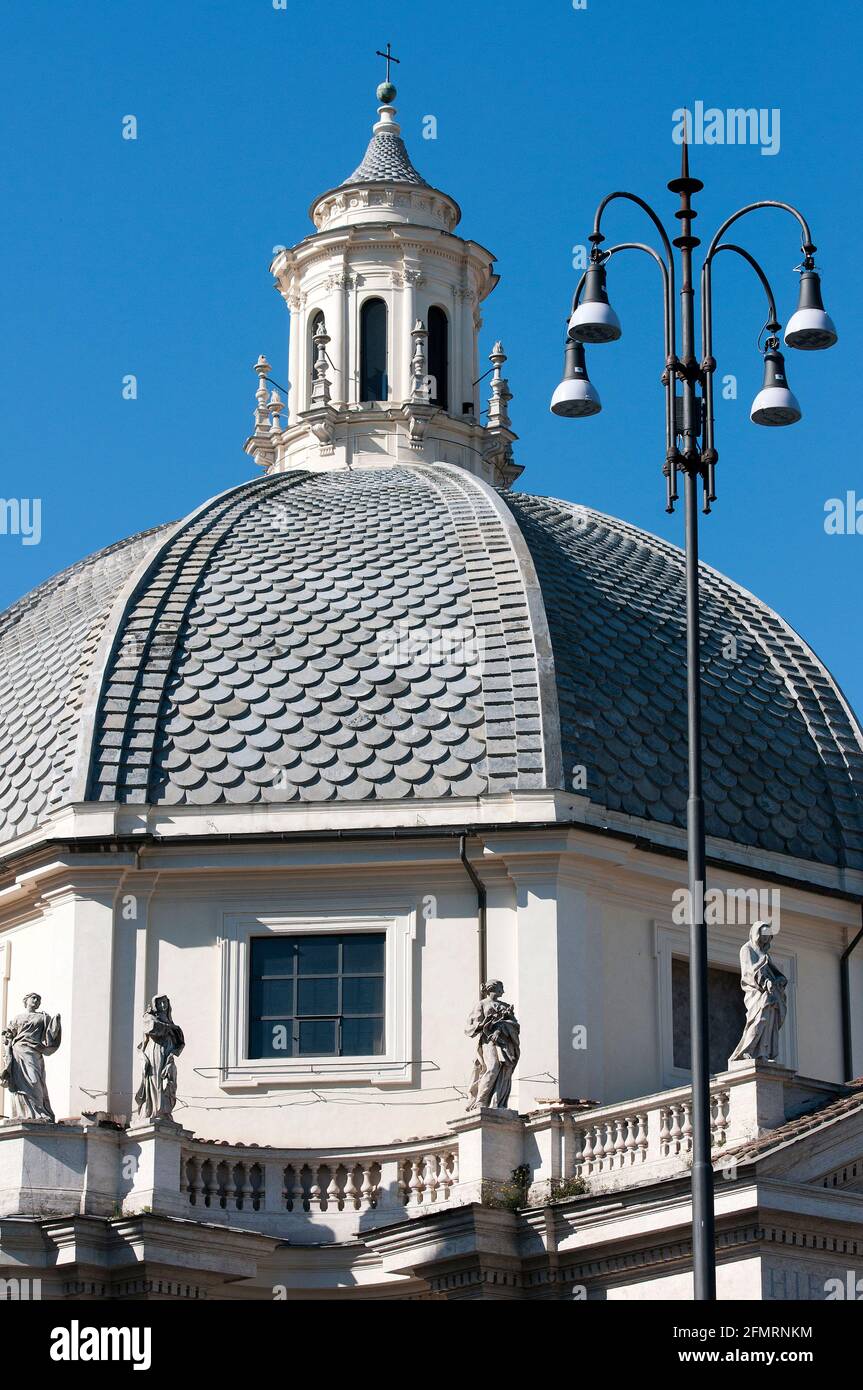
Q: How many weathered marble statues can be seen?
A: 4